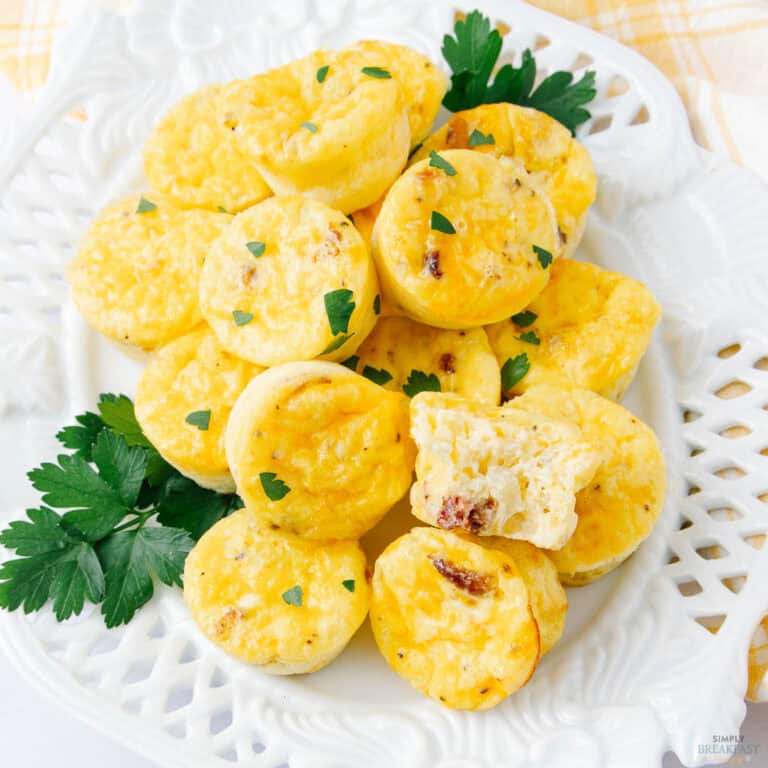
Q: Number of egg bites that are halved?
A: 1